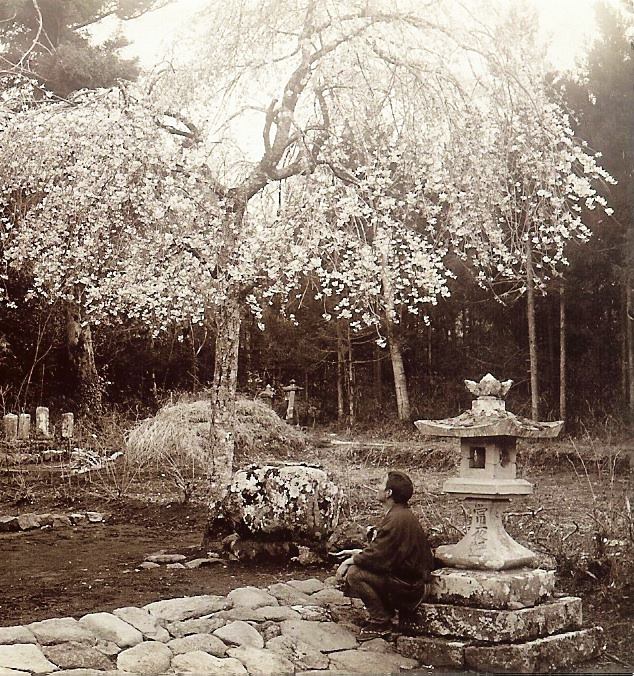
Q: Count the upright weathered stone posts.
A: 4